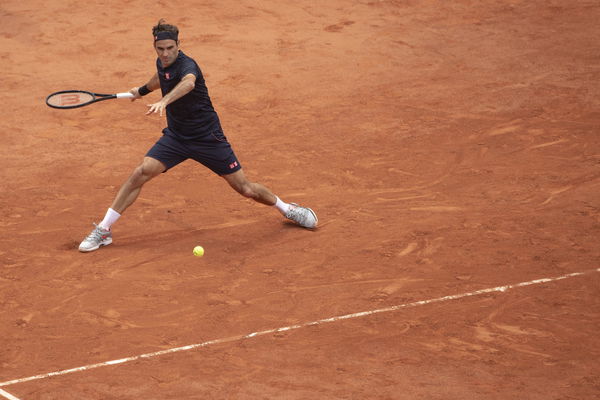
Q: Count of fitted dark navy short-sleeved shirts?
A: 1